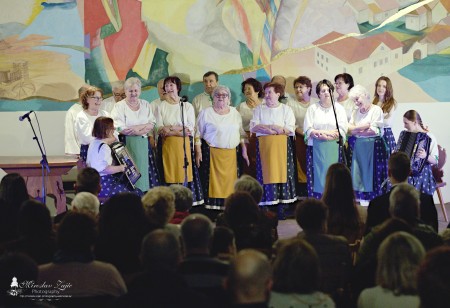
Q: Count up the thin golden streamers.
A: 1